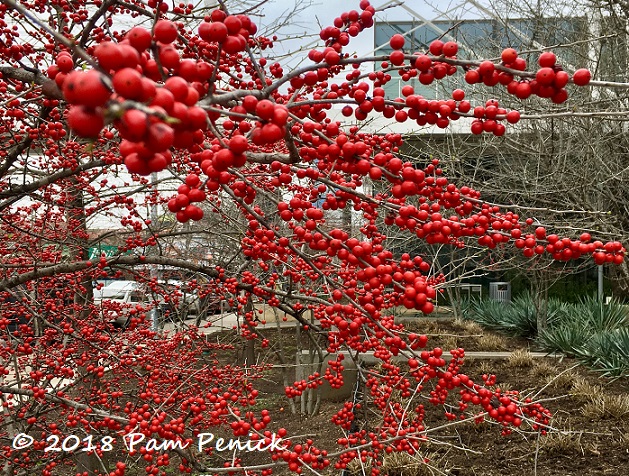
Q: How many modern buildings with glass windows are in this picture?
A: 1